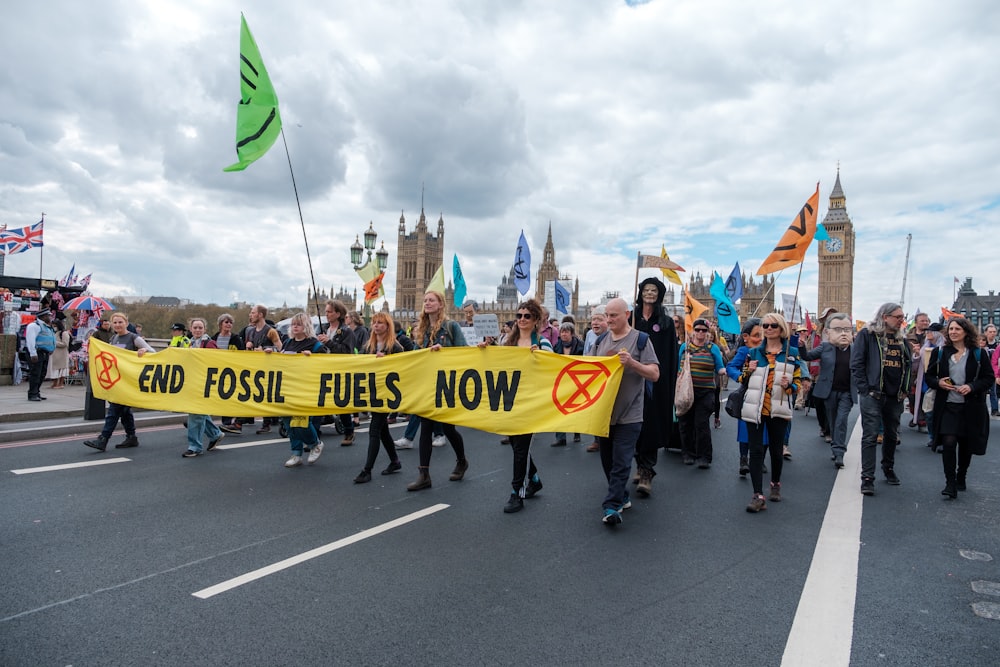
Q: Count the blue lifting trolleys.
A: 0